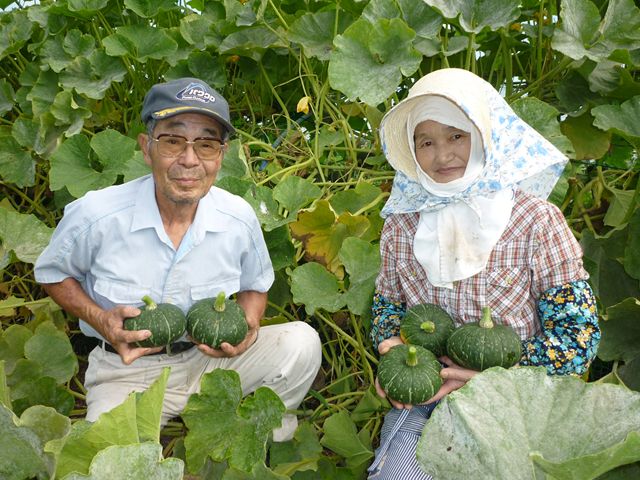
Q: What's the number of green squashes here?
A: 5